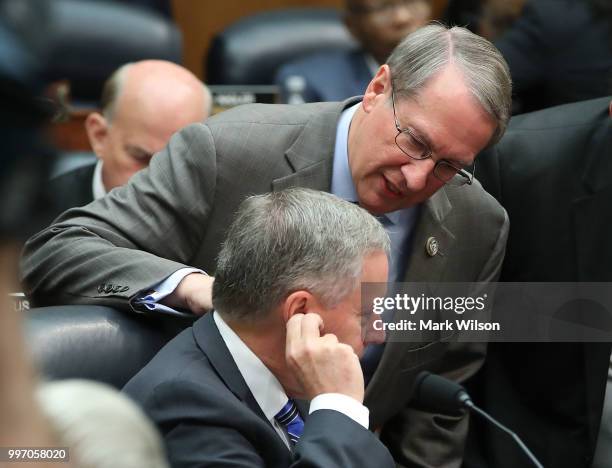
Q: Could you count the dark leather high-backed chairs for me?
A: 3